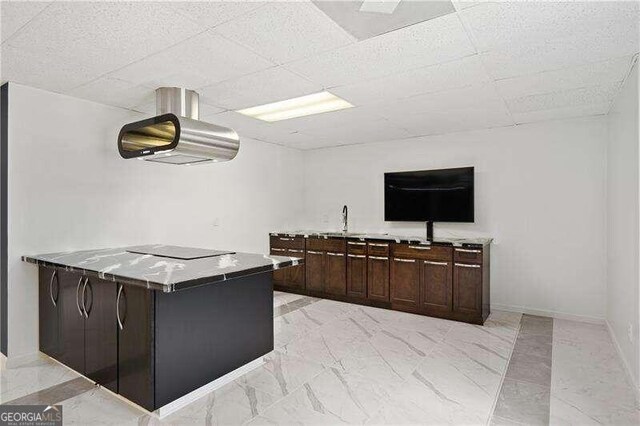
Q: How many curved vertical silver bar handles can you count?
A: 4